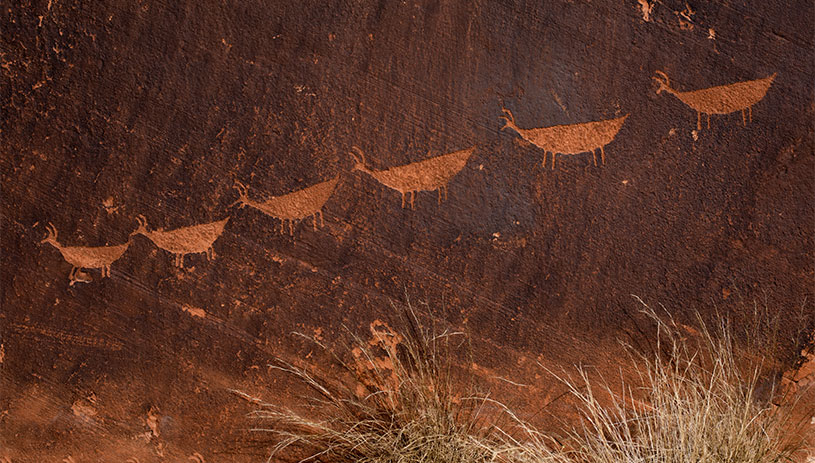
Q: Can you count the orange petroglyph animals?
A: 6